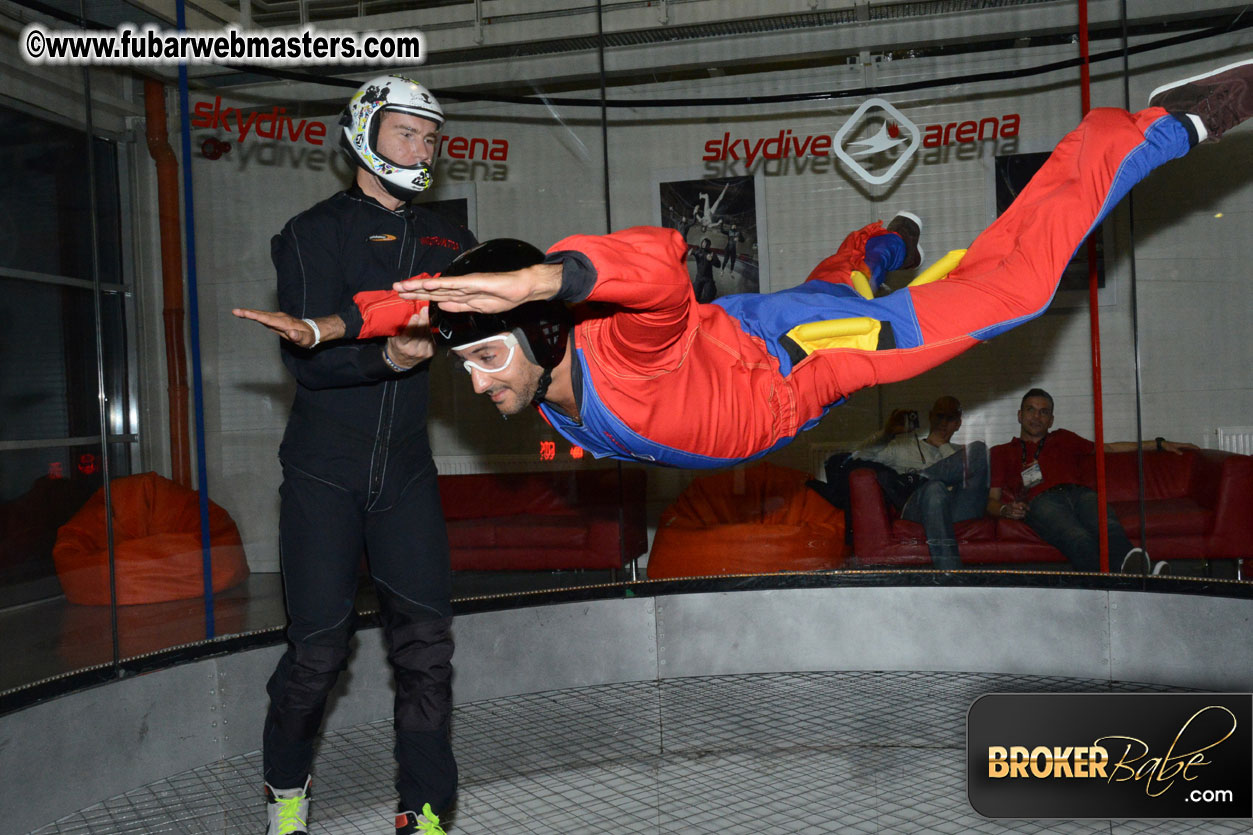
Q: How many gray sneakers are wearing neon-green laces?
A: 2